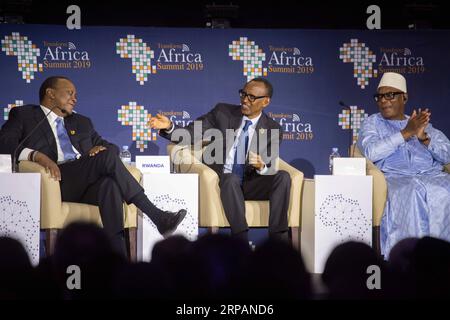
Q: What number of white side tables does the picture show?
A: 3